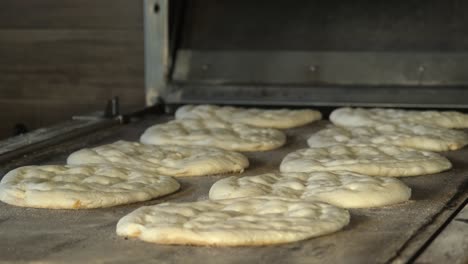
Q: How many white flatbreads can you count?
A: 9